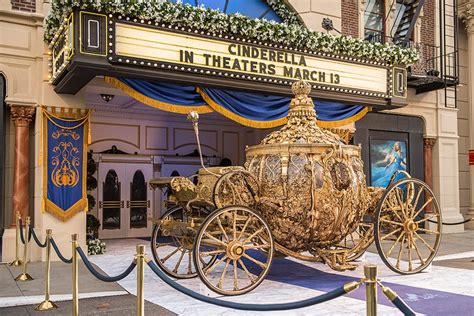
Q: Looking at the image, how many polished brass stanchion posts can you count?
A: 6